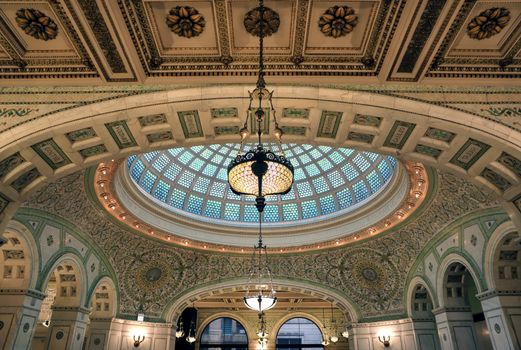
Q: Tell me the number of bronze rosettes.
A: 5